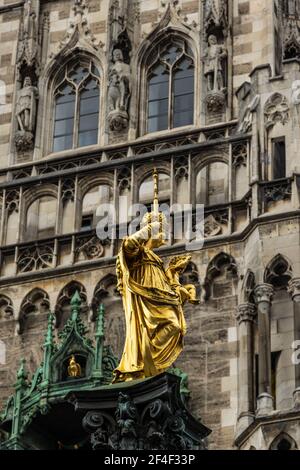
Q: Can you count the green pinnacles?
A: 4